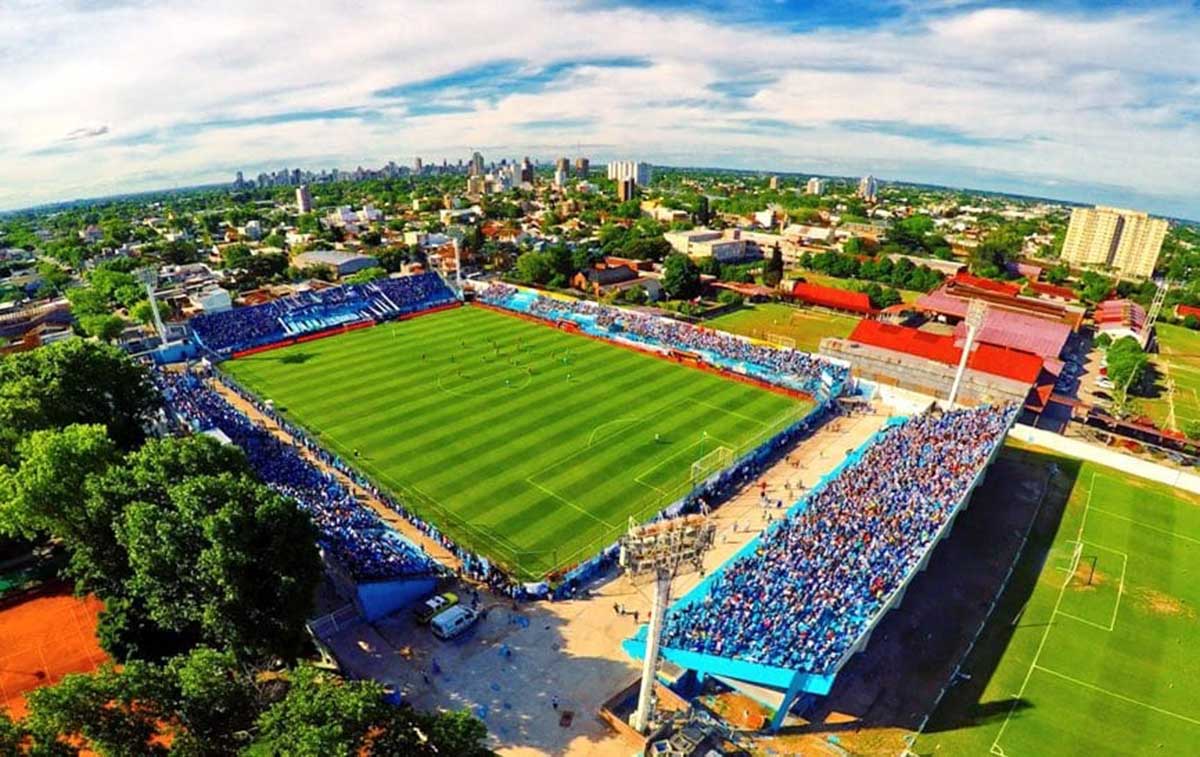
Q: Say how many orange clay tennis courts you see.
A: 1